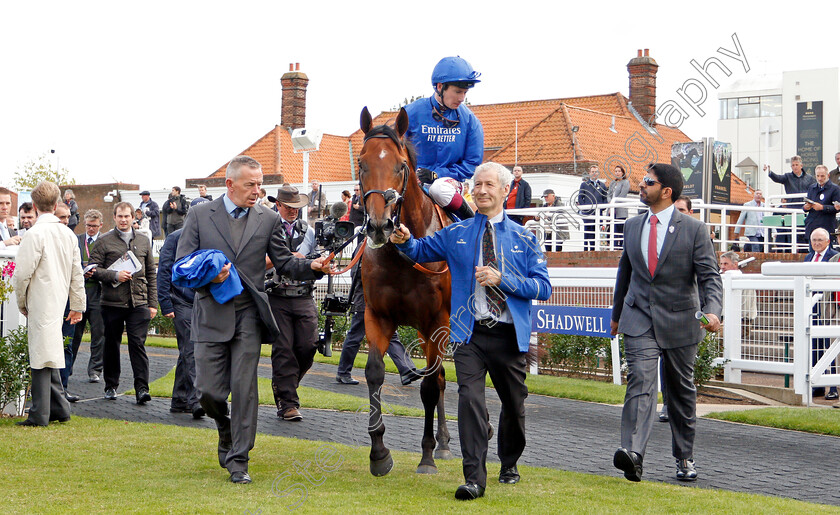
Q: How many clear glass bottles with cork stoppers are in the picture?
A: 0